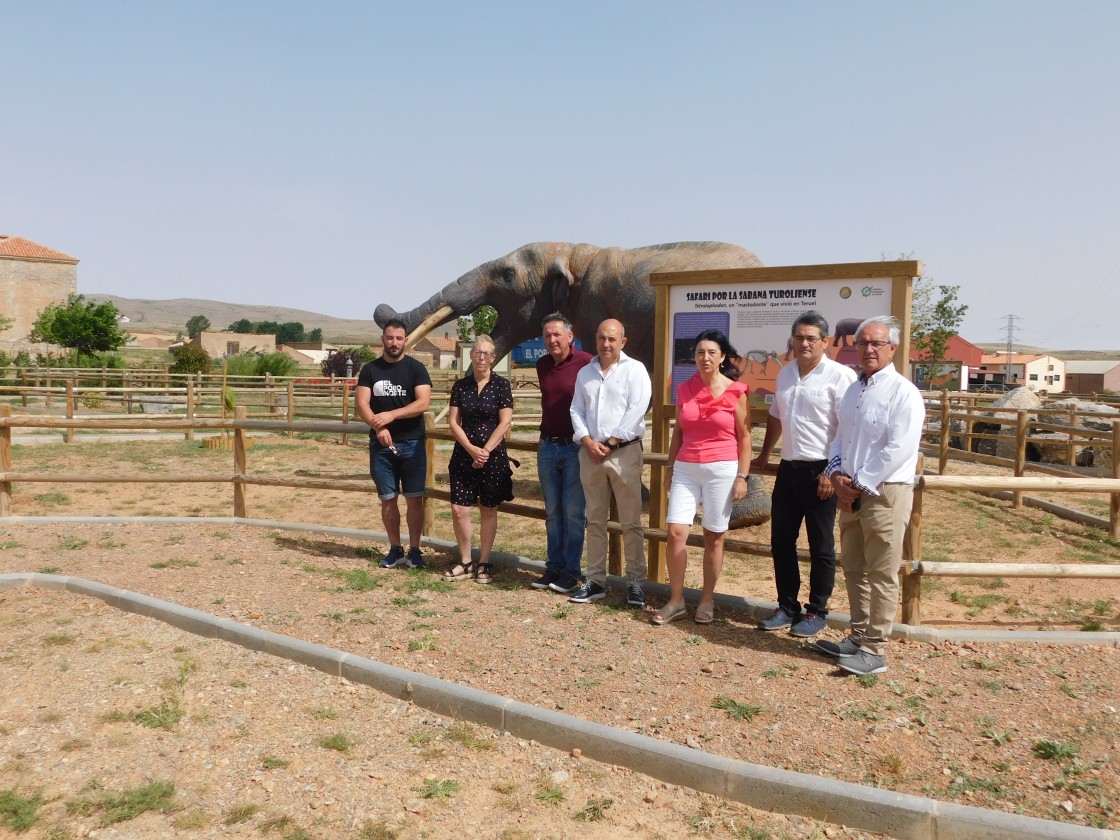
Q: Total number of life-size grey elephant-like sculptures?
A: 1